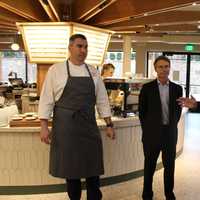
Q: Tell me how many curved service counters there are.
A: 1